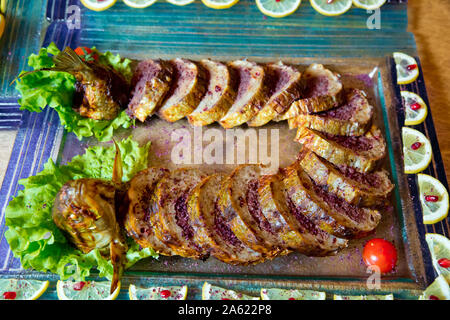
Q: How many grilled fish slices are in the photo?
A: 15